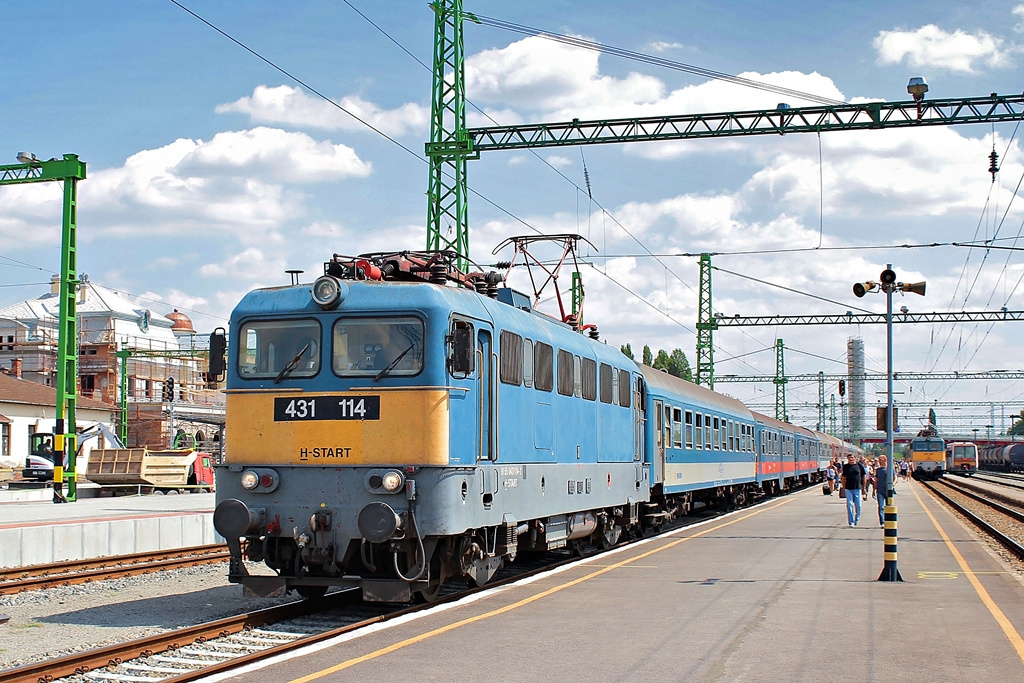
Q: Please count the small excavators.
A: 1